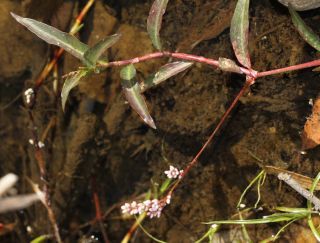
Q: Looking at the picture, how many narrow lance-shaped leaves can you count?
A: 8